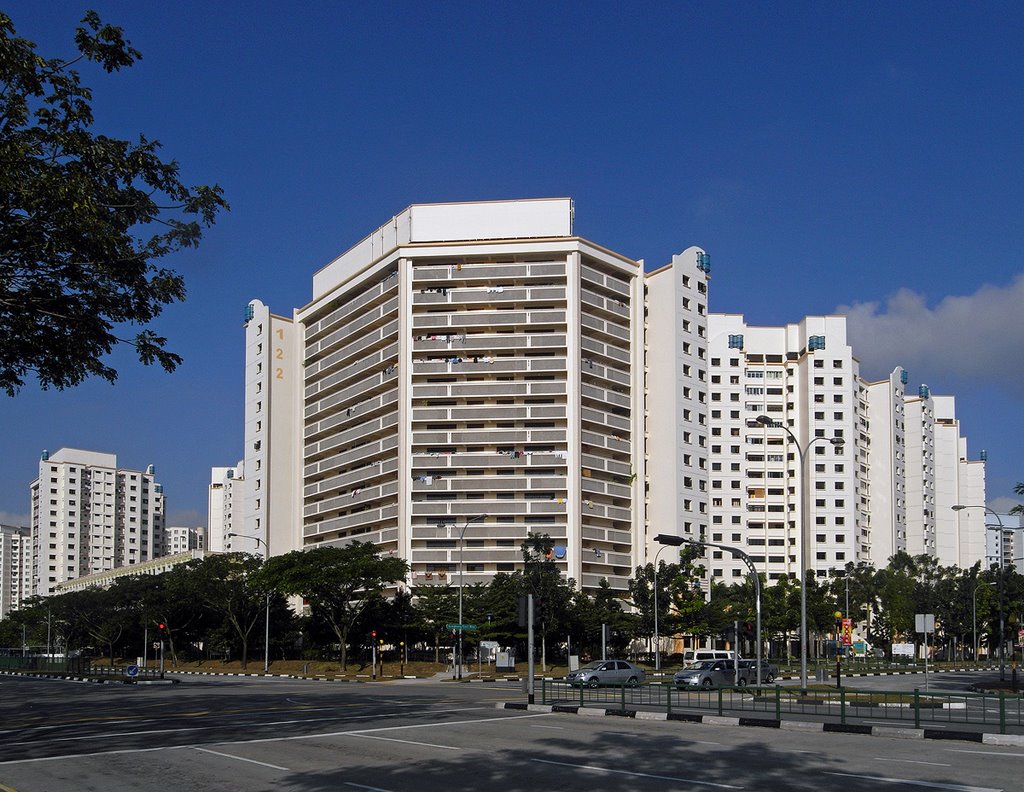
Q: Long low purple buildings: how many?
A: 0